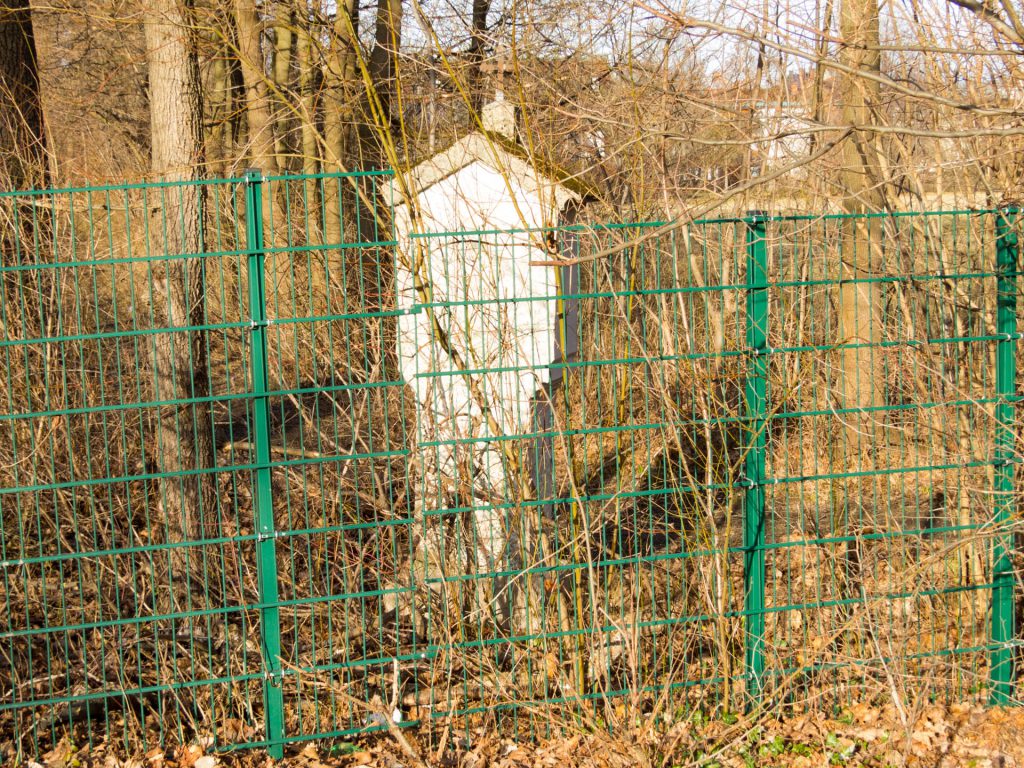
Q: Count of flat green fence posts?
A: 3